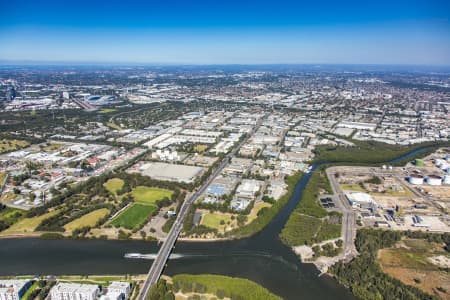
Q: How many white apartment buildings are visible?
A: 3